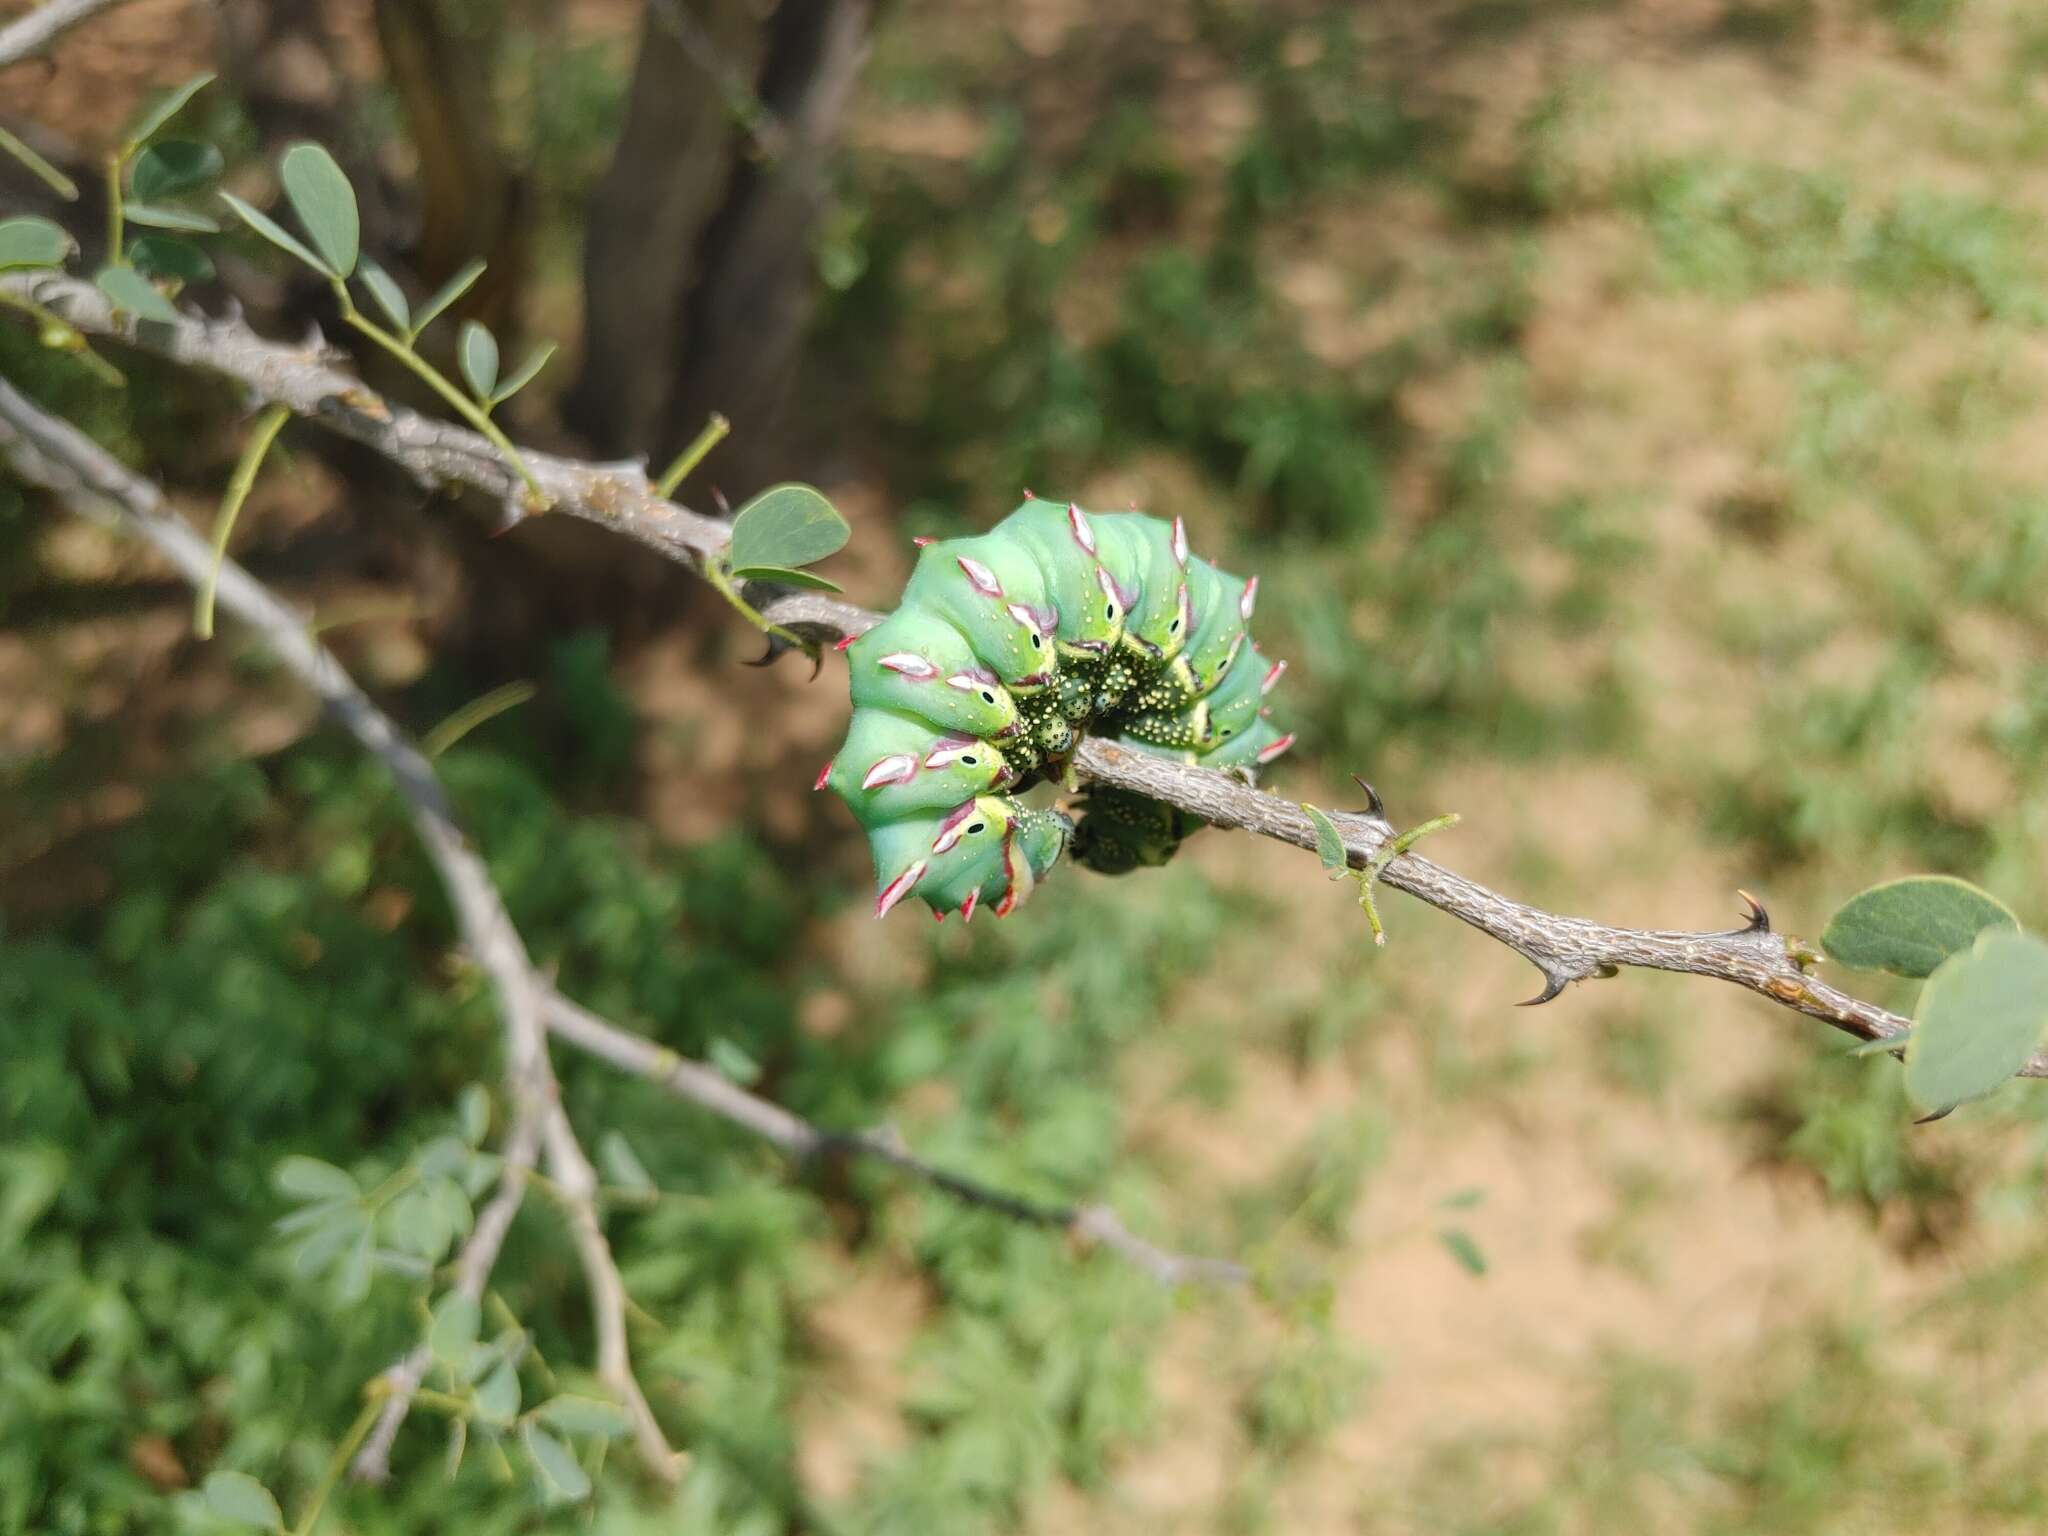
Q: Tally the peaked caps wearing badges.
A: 0